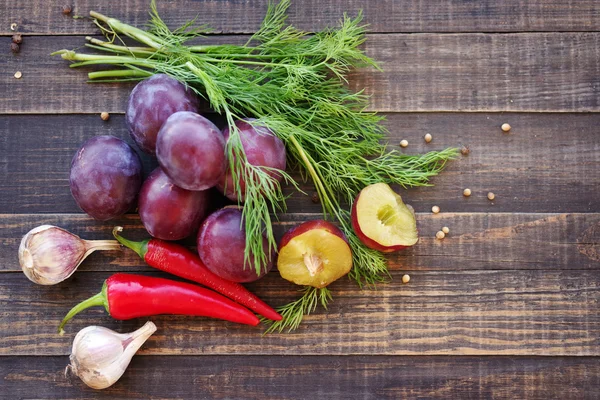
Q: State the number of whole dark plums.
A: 6